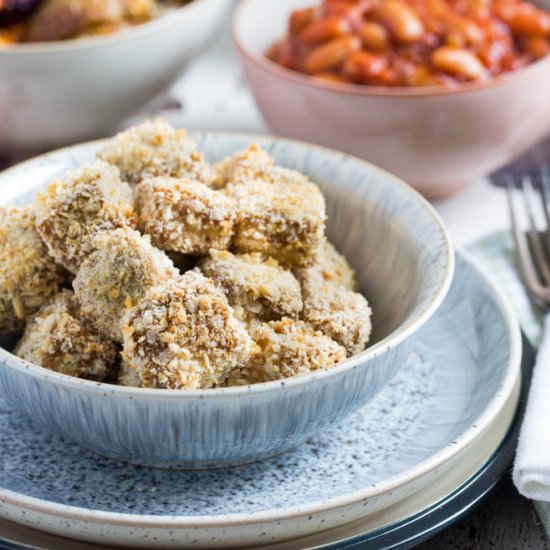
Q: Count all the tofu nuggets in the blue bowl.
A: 13